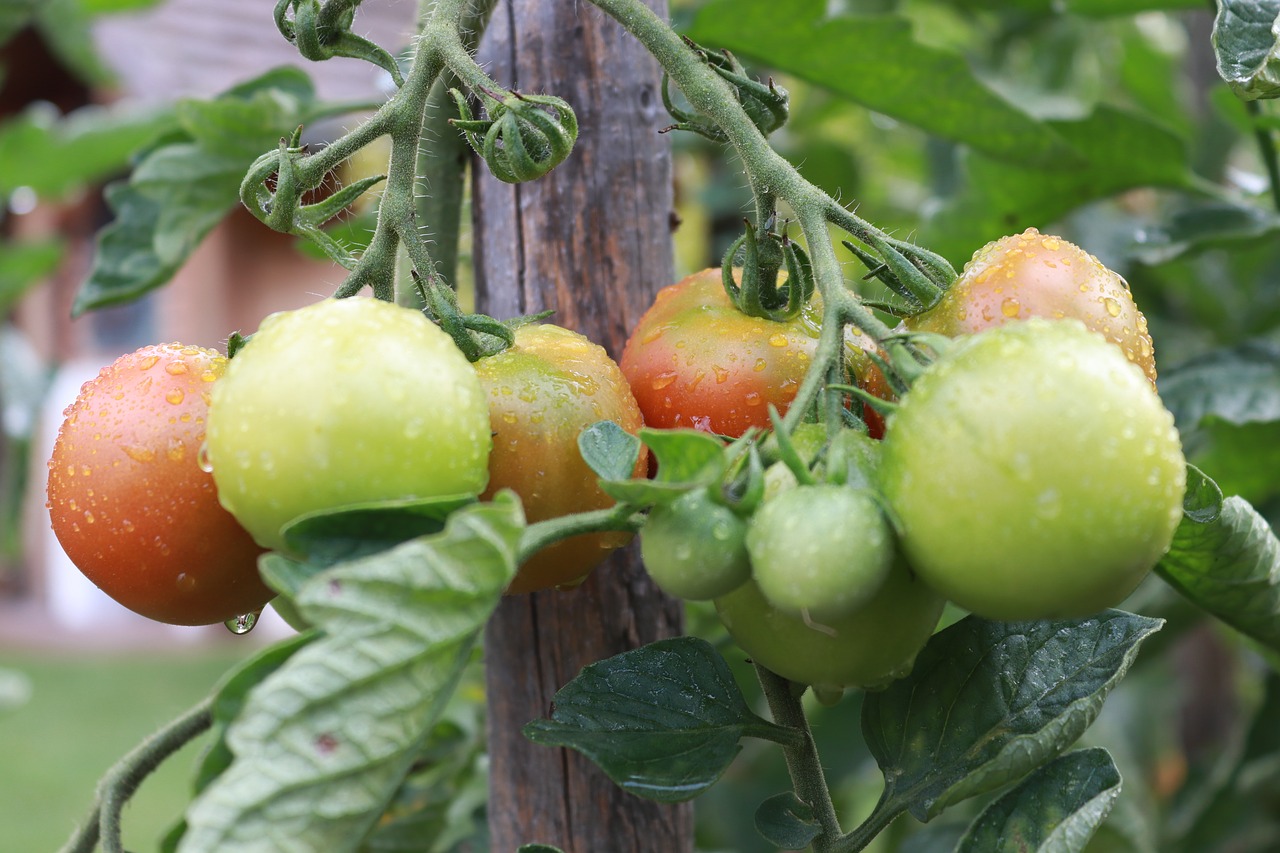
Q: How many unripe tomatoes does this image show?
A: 5